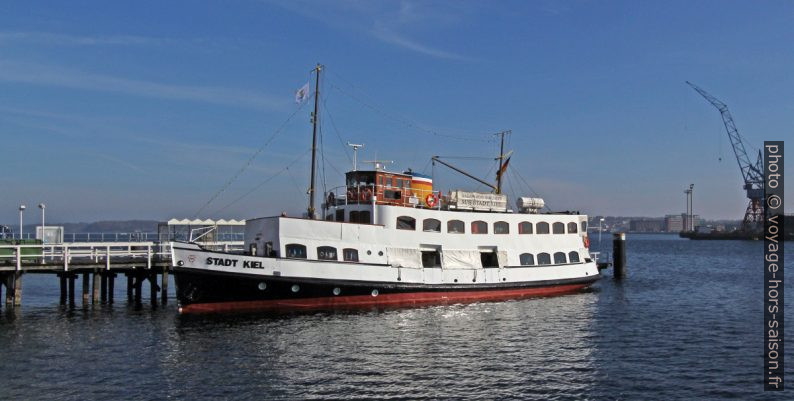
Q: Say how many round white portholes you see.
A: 4